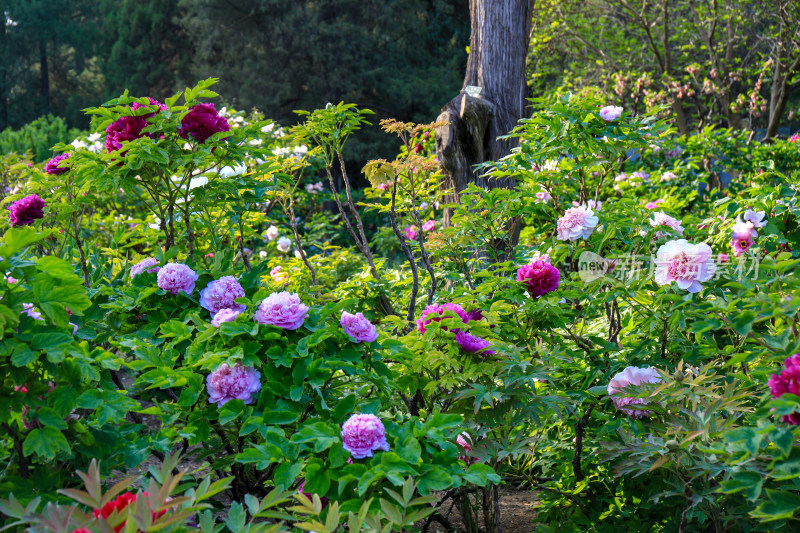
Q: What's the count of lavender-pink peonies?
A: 8